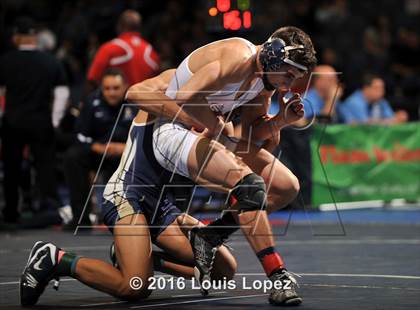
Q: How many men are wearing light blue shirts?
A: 2